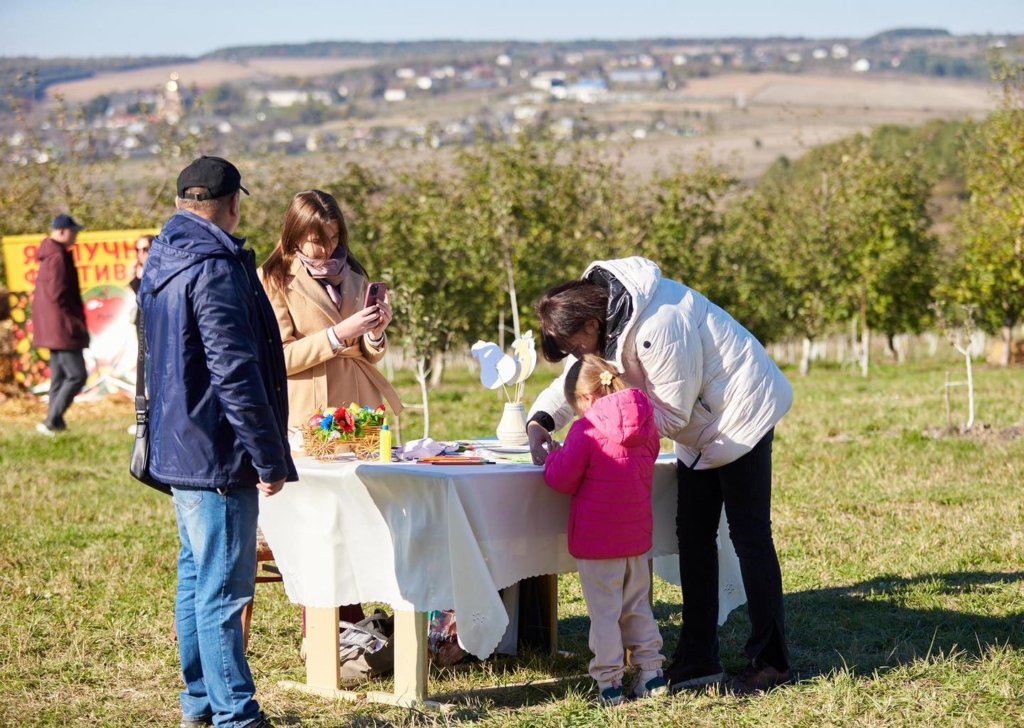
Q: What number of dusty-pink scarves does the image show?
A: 1